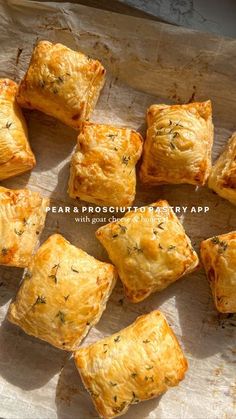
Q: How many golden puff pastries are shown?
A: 10